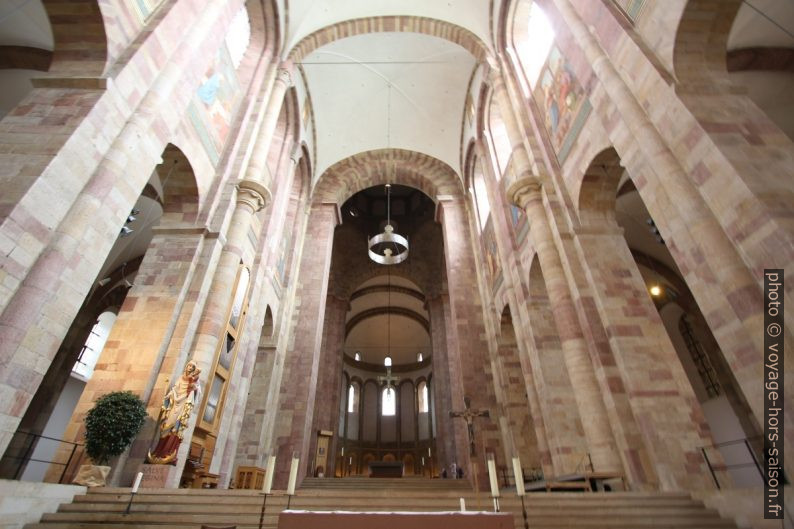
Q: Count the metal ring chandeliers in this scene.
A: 1